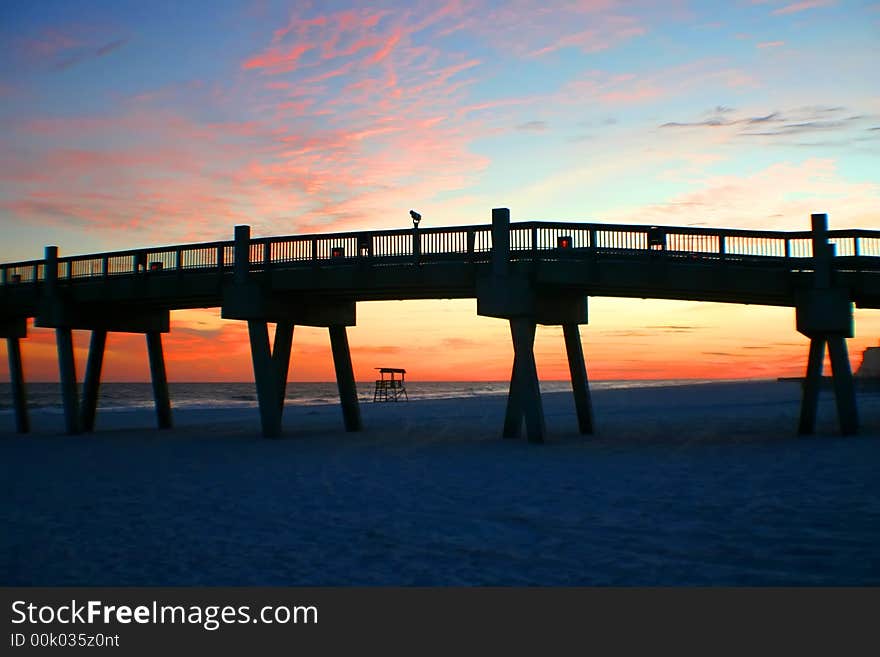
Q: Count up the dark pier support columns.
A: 12